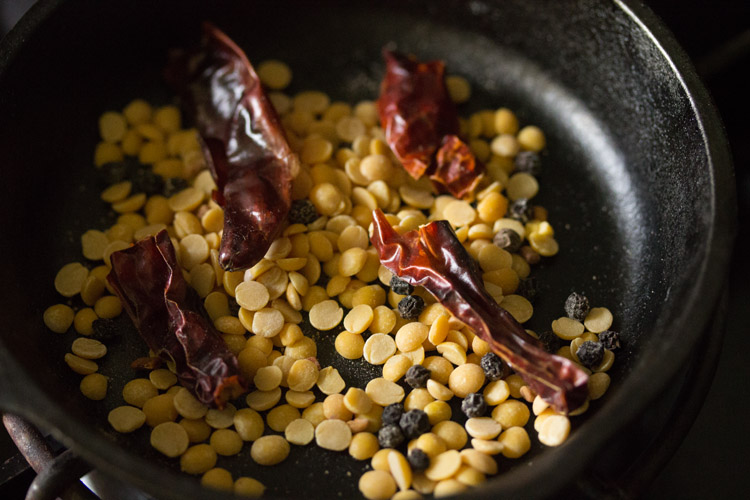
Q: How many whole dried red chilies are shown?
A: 4